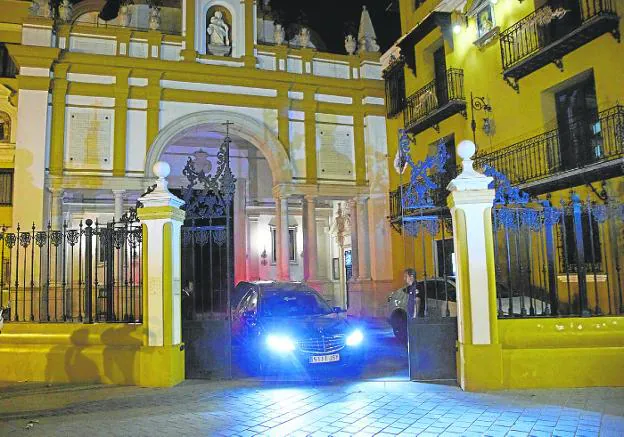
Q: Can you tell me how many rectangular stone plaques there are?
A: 2